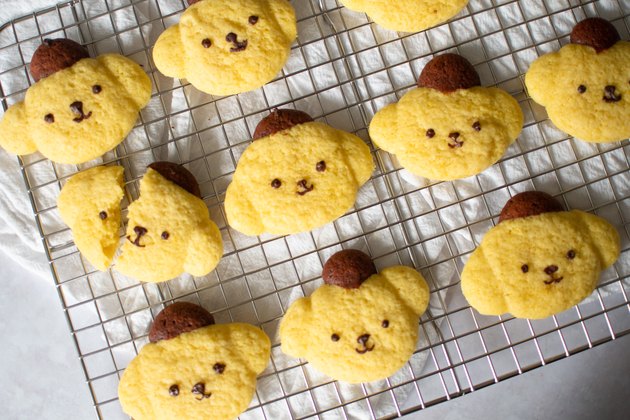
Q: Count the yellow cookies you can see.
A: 10